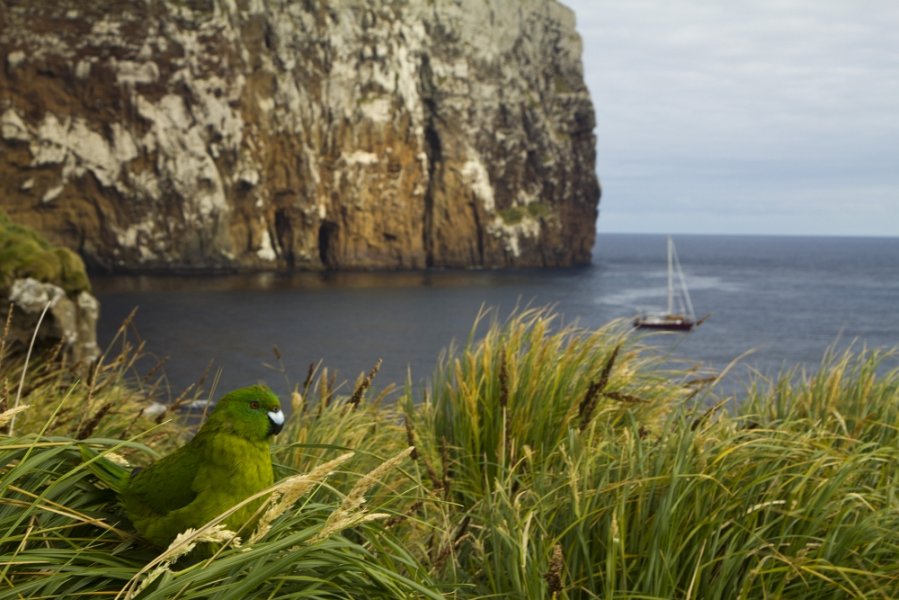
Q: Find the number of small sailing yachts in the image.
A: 1